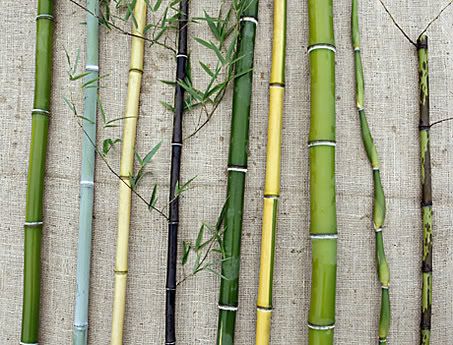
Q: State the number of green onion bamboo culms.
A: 1